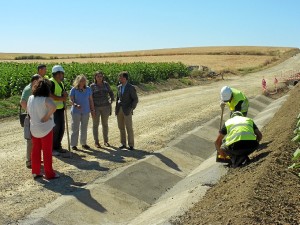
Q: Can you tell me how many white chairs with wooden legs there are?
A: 0